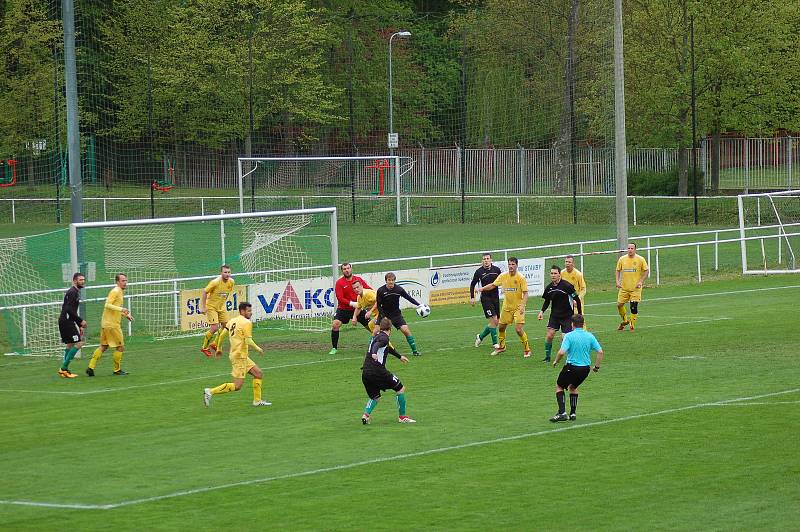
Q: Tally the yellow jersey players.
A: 7